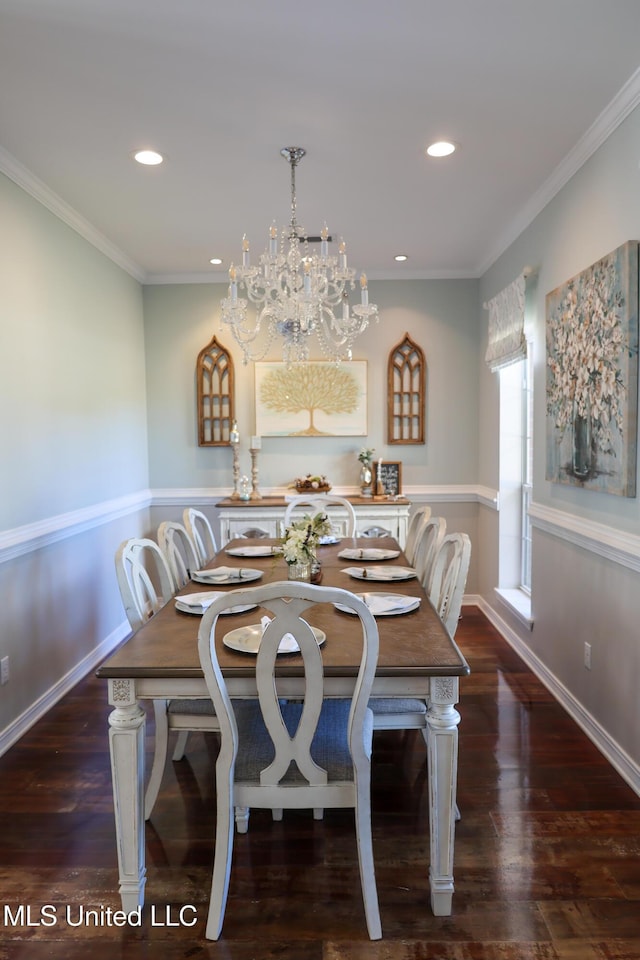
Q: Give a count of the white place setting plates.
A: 8